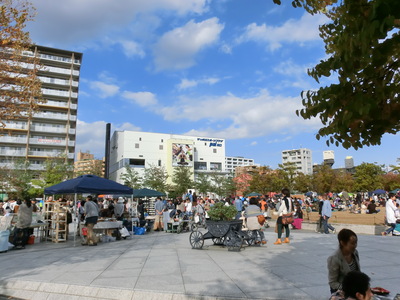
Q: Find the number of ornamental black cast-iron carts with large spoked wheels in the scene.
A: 1